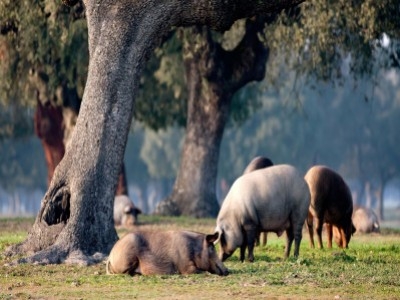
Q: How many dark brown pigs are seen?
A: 2